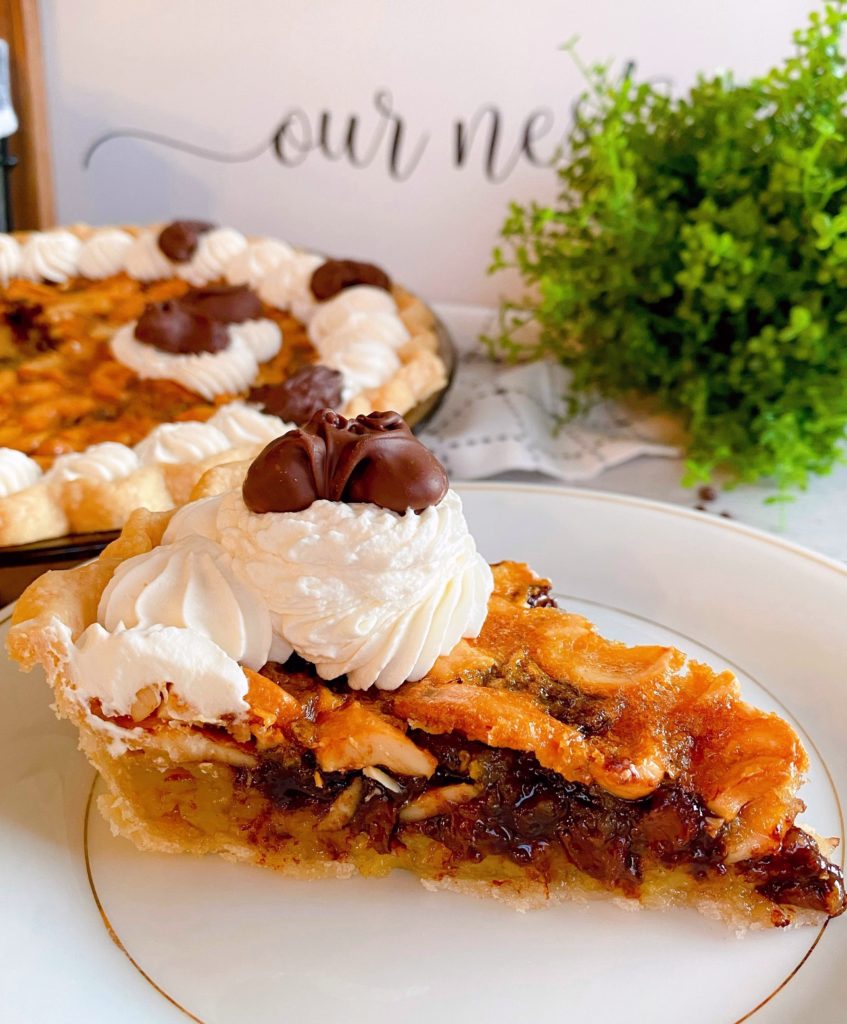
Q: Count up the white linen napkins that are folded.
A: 1